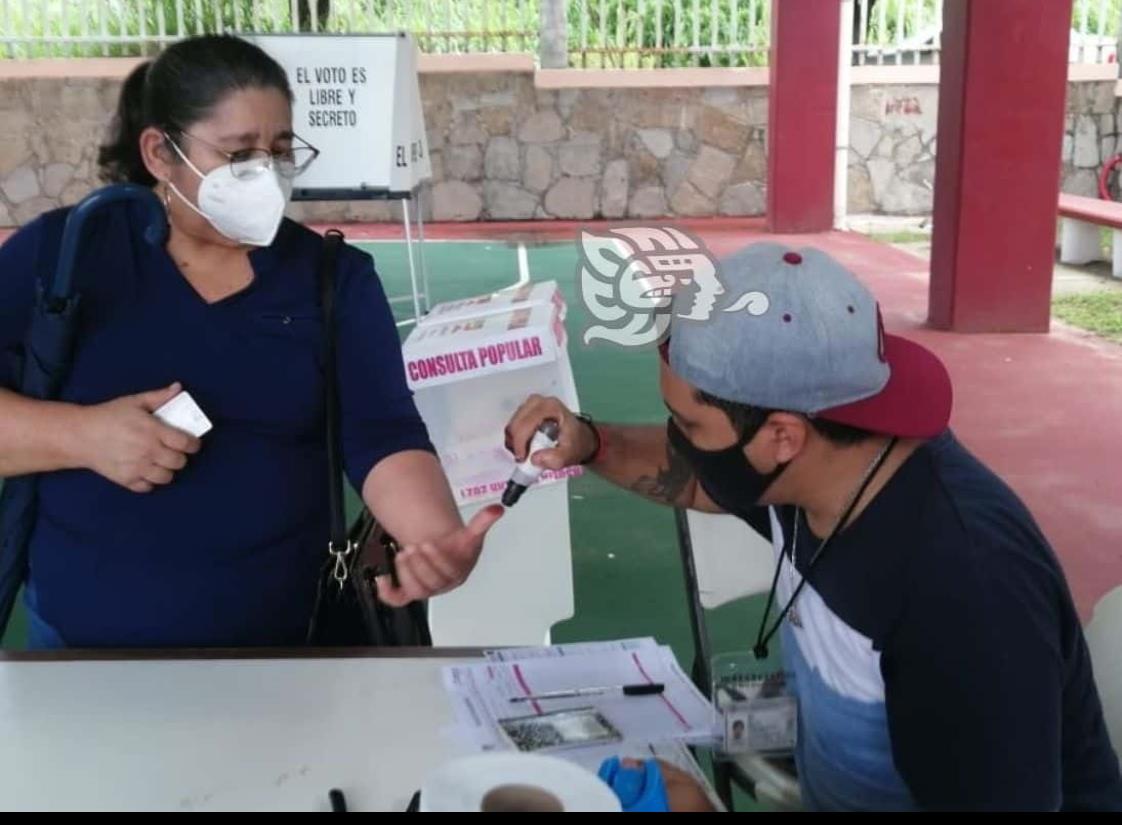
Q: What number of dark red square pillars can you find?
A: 2